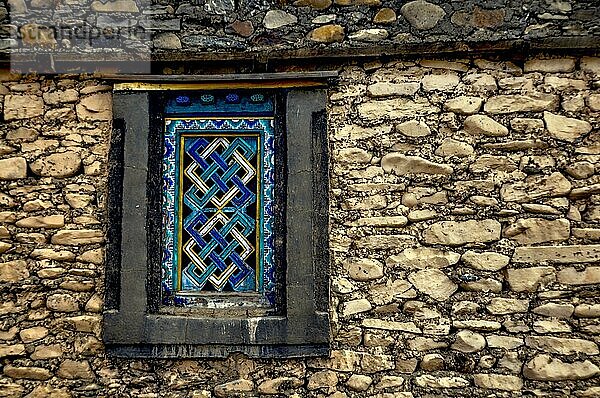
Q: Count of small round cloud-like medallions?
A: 4